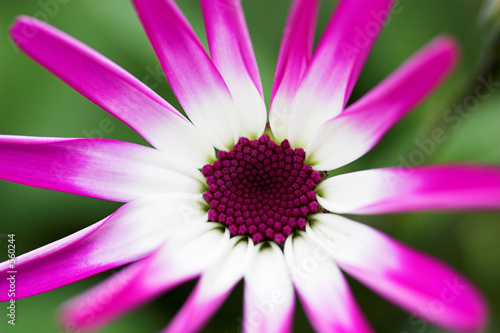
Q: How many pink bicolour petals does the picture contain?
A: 14